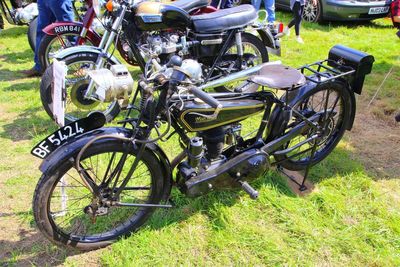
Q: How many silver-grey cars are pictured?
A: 1